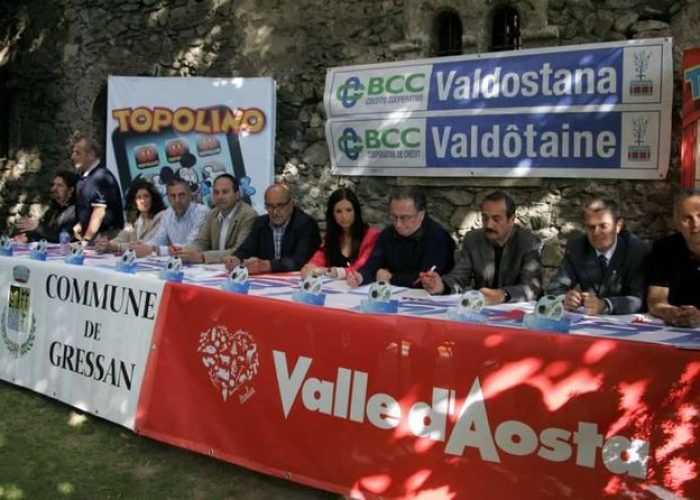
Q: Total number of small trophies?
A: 10